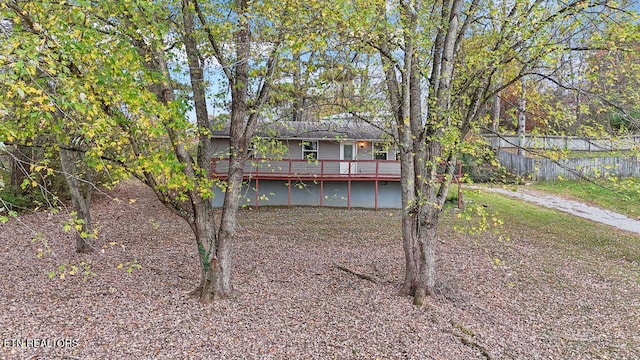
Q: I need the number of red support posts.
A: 6